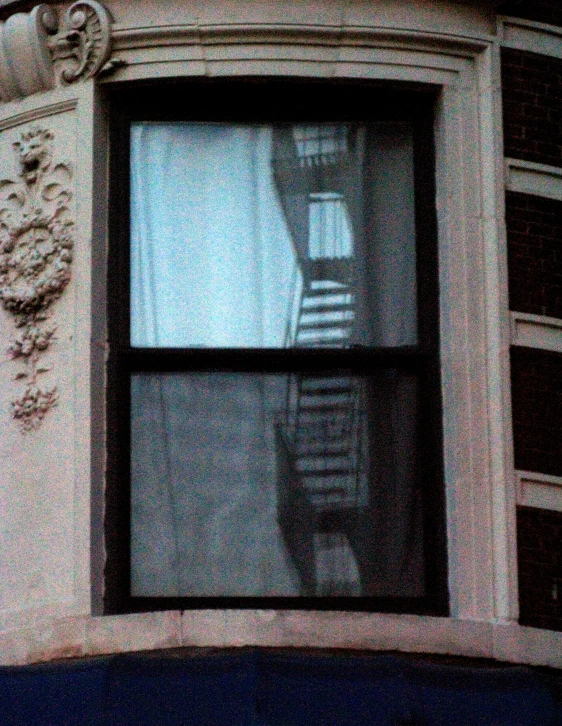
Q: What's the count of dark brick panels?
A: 4